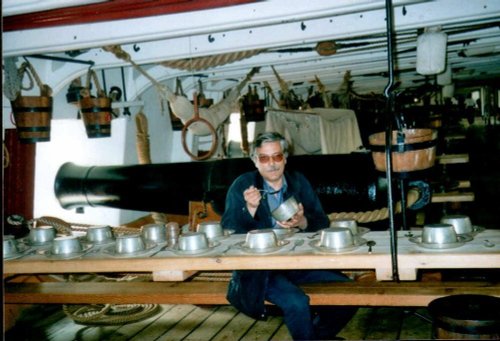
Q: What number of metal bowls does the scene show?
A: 14